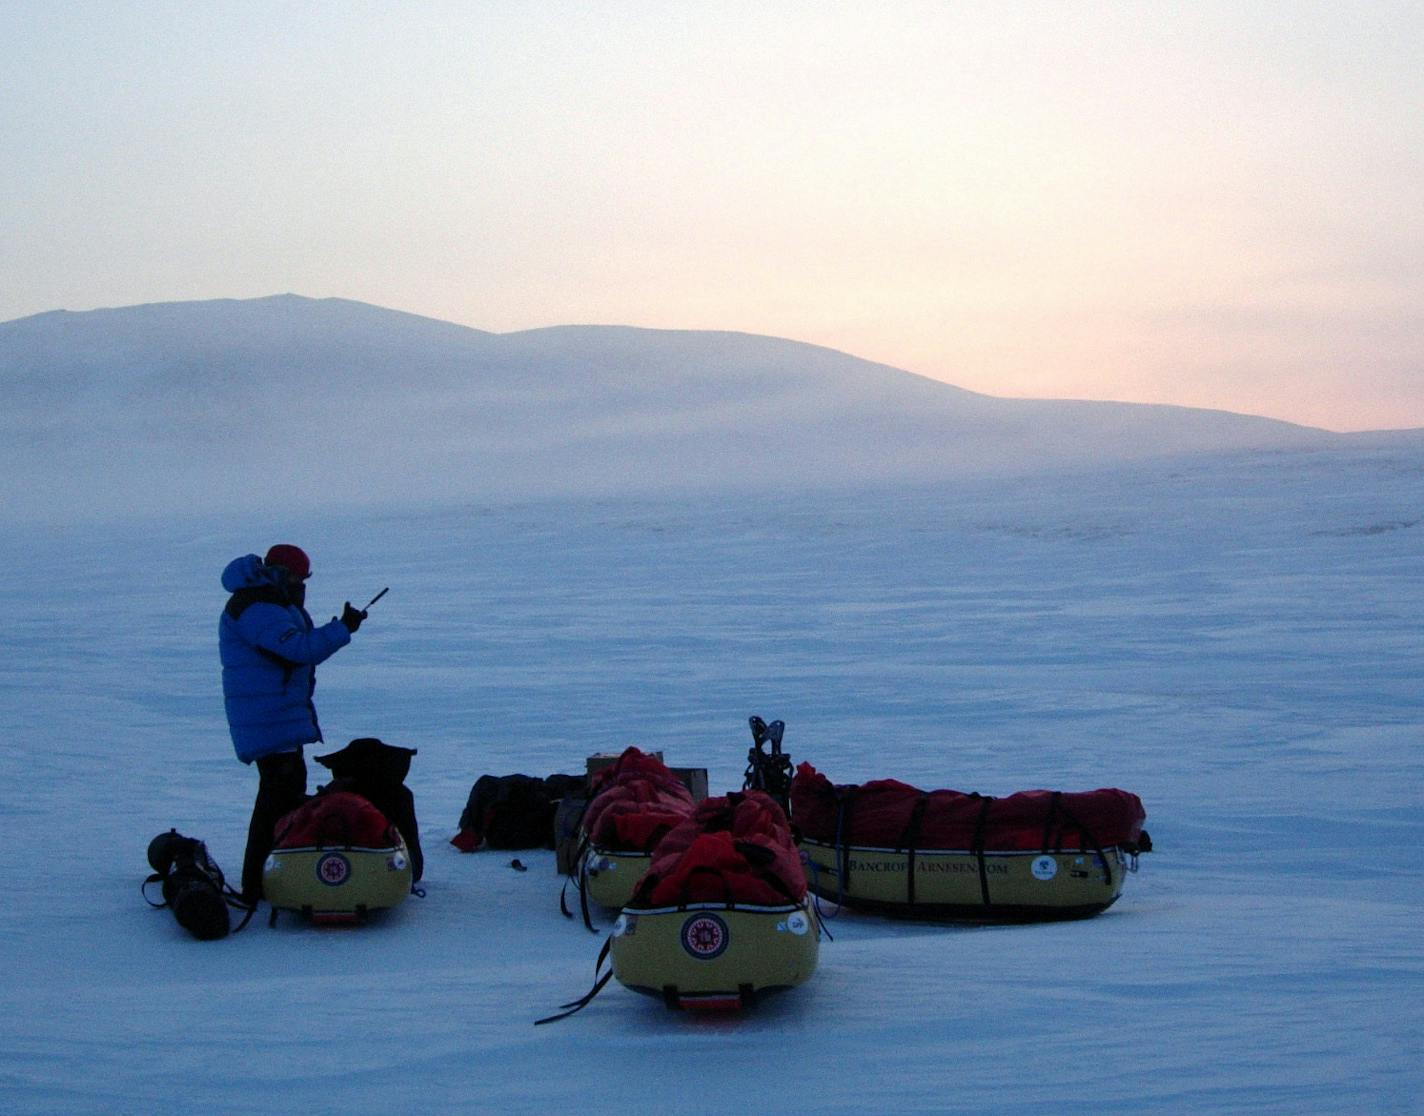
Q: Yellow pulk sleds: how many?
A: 4